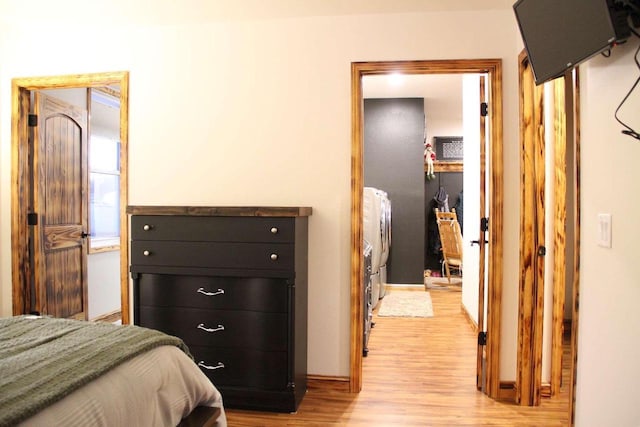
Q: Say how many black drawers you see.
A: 5